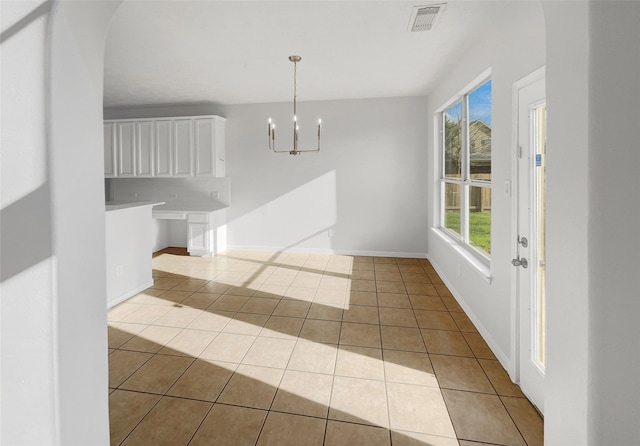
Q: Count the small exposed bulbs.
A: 5